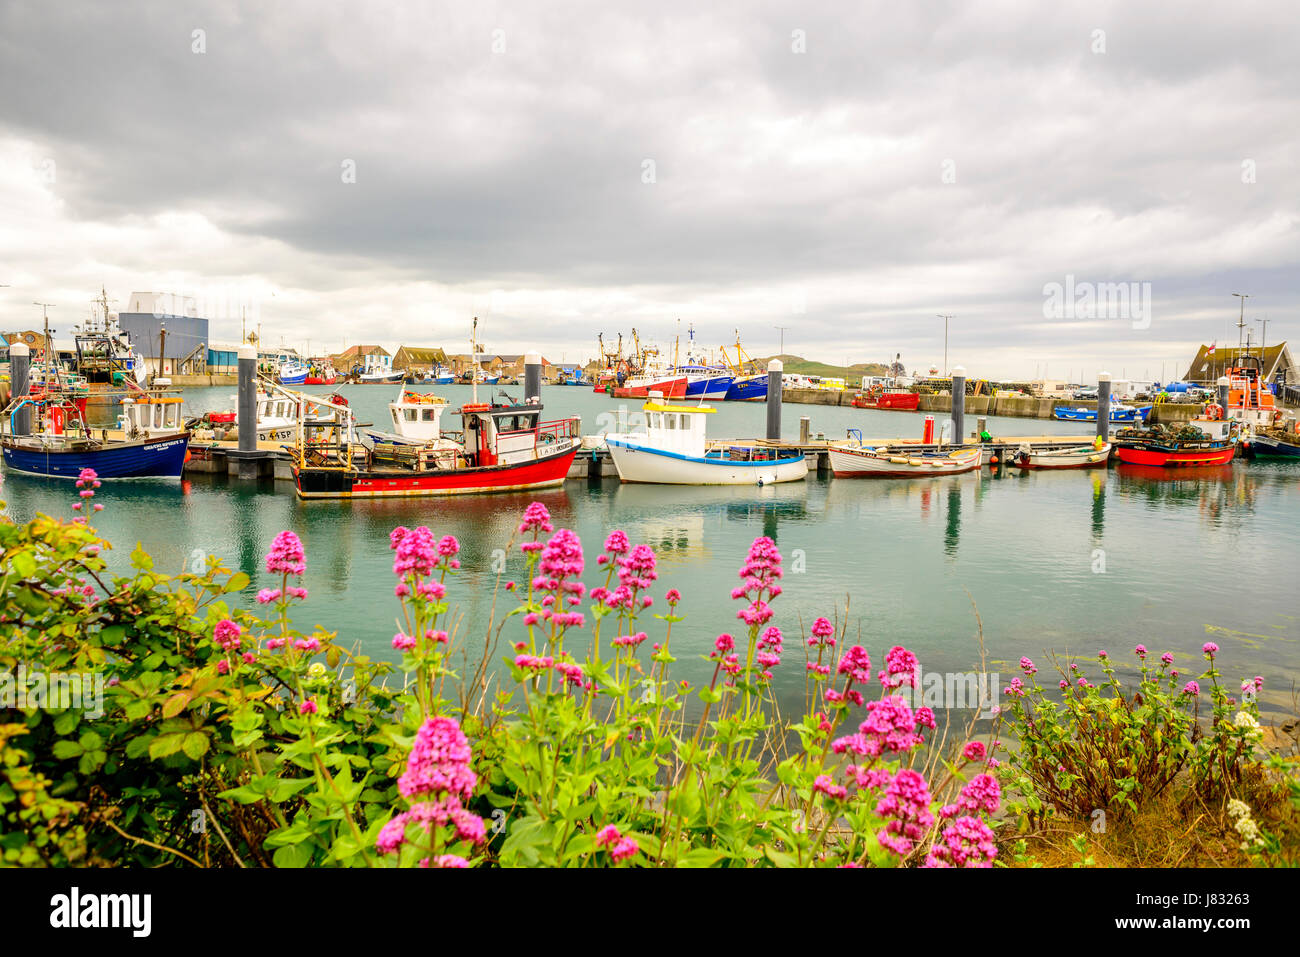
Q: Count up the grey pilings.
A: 7